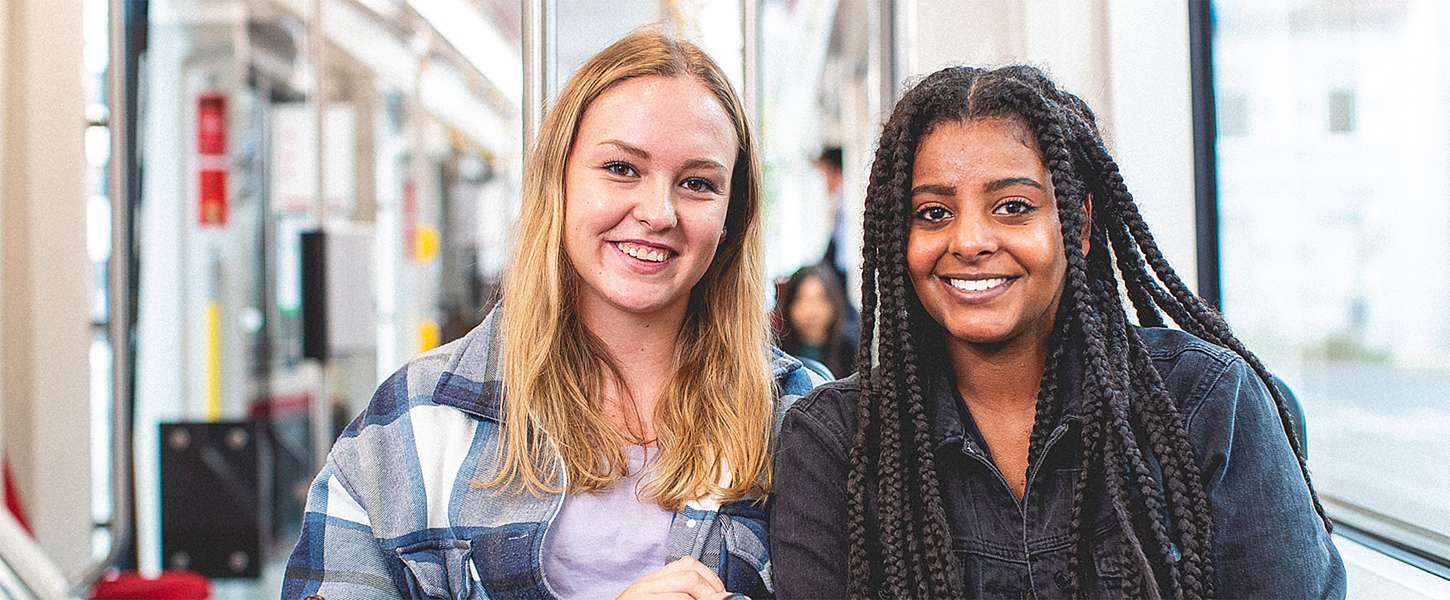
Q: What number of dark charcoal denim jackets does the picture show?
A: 1